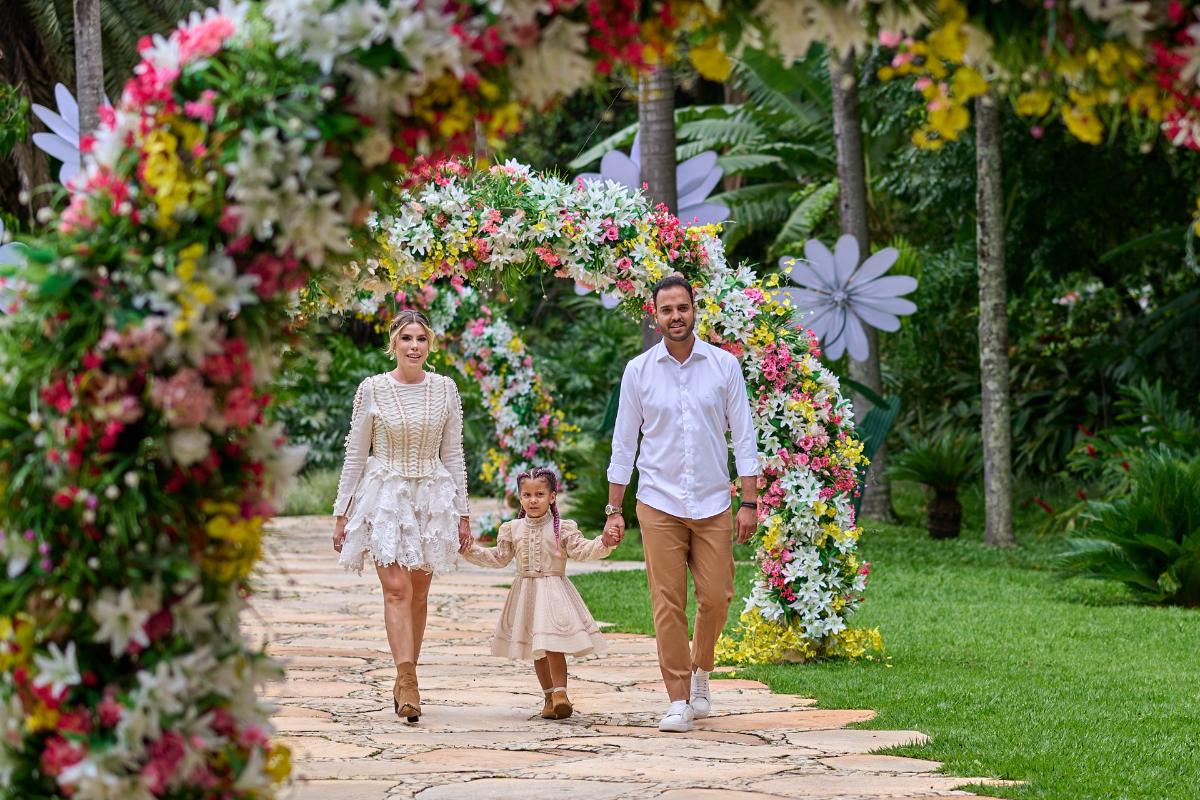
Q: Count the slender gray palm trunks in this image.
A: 4